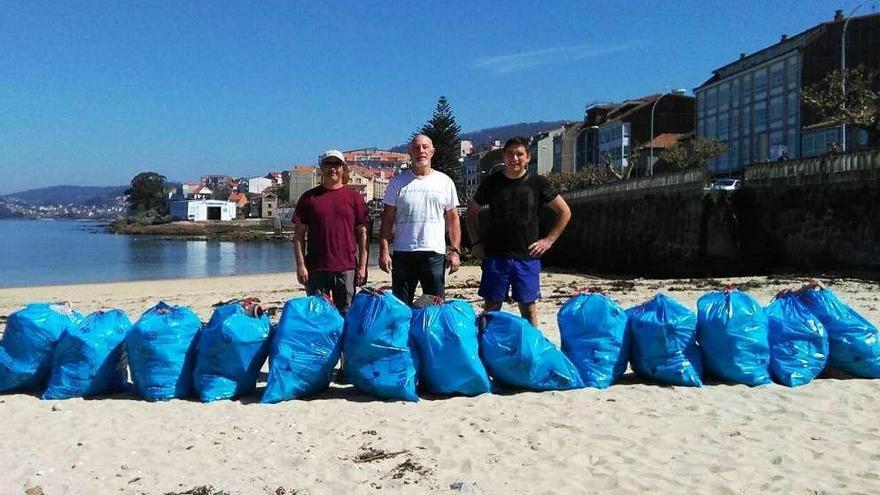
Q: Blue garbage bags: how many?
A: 13